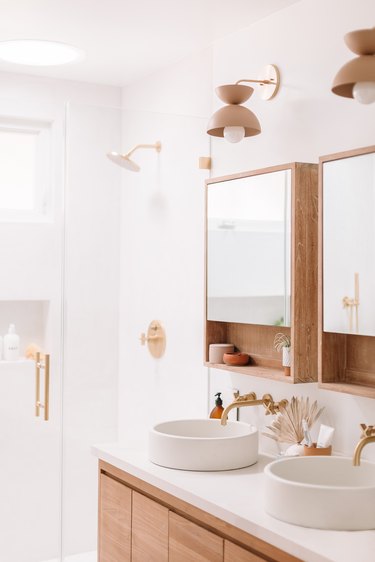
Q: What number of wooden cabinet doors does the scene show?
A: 4